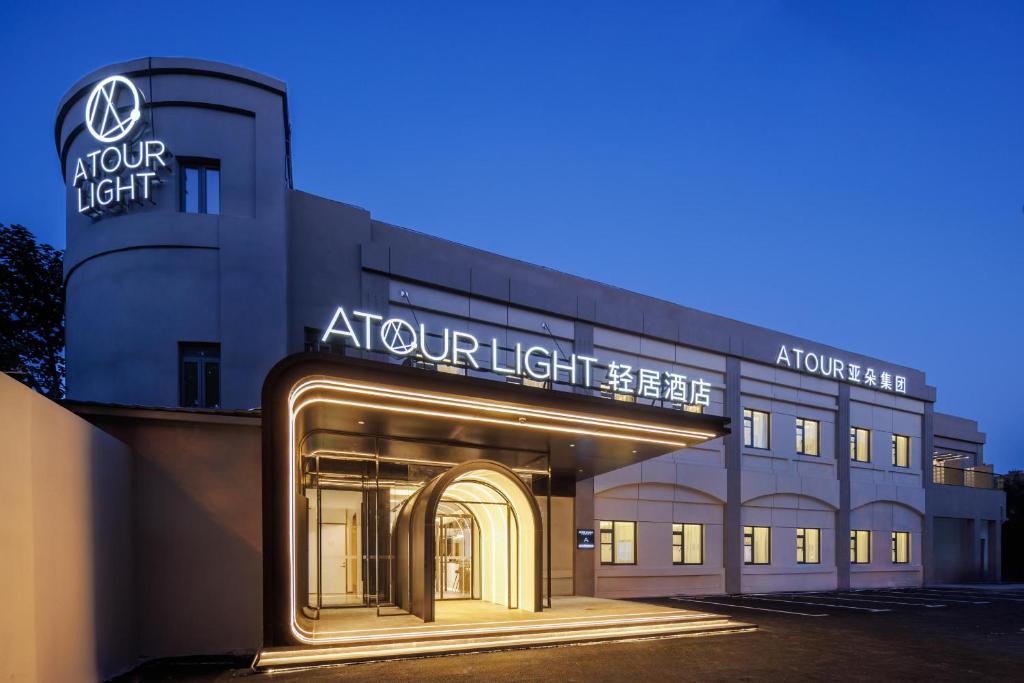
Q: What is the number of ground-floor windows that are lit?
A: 6